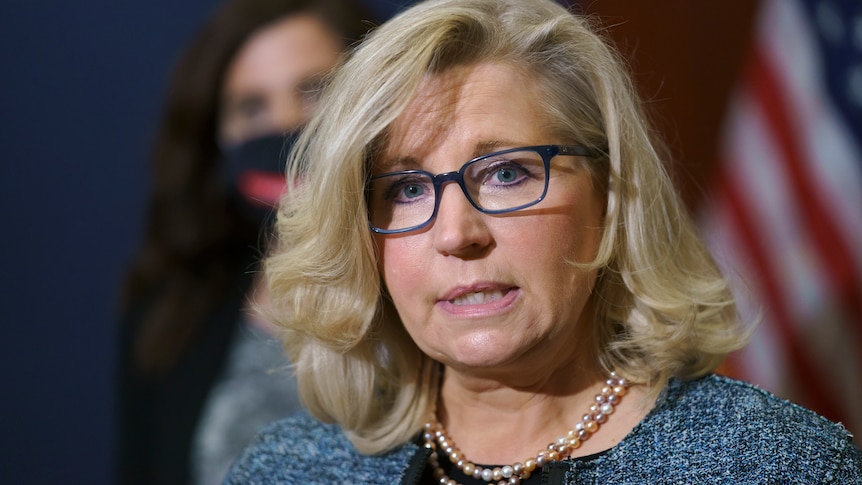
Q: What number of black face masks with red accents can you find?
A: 1